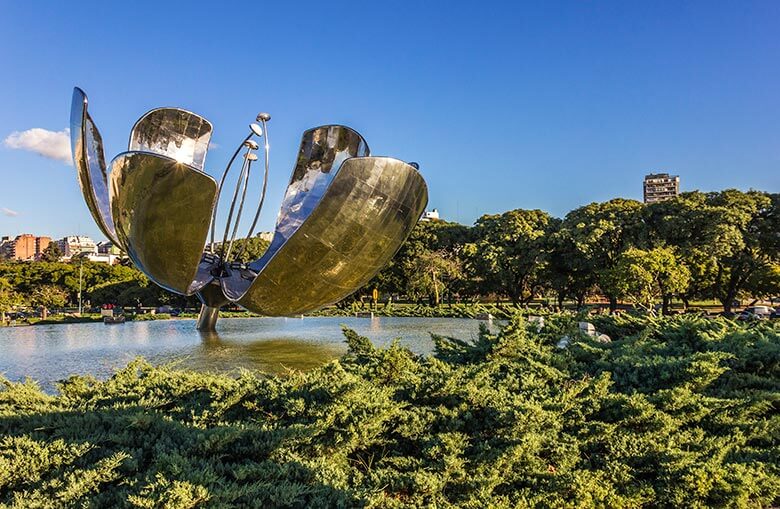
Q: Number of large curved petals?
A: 5